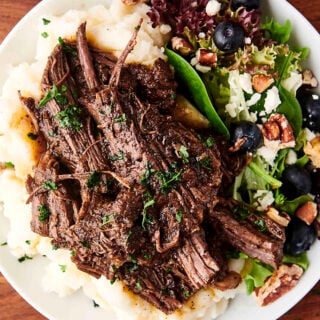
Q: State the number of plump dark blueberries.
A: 6